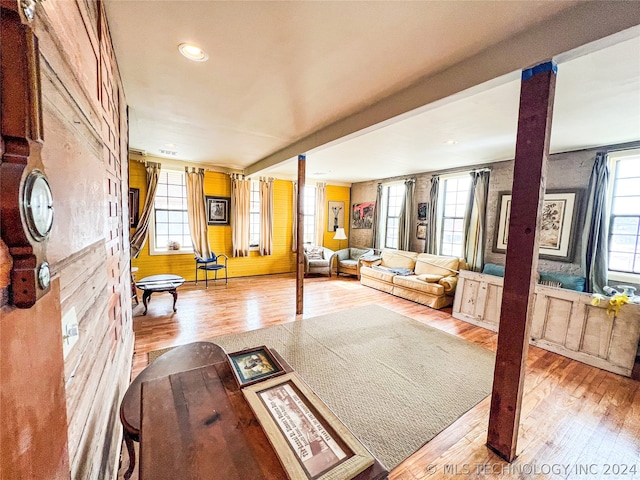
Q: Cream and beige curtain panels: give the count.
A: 6